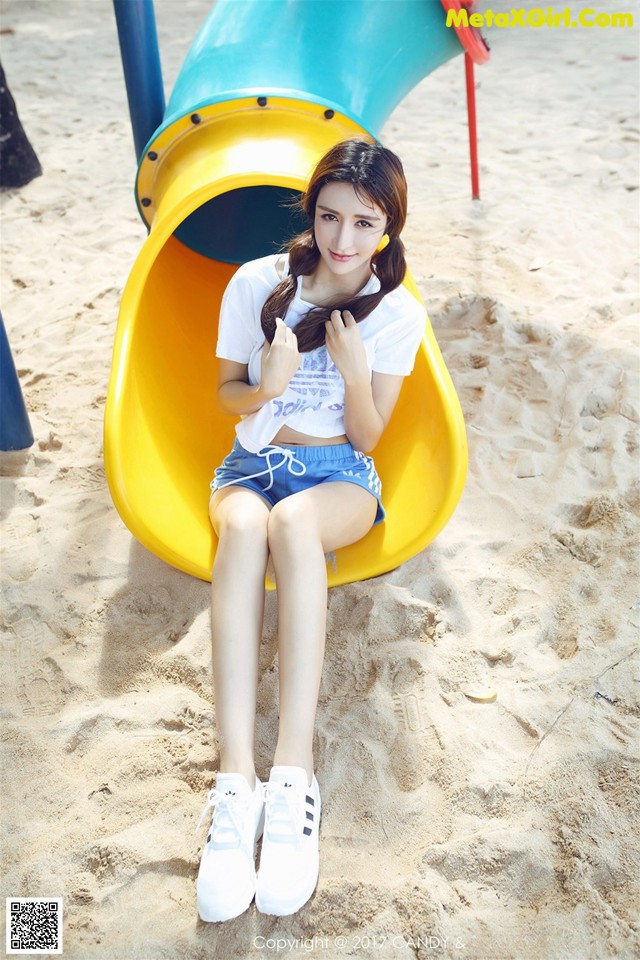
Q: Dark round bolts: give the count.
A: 5